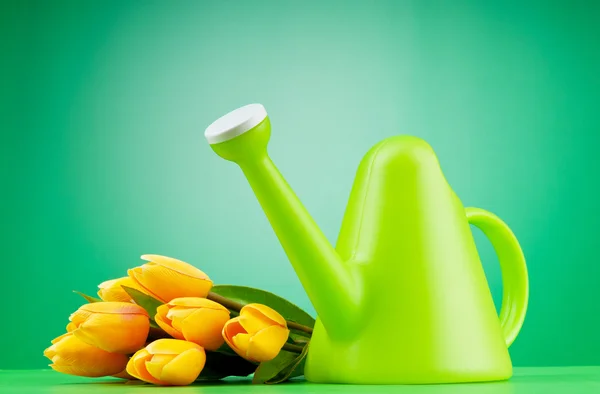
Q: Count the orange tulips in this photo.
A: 7